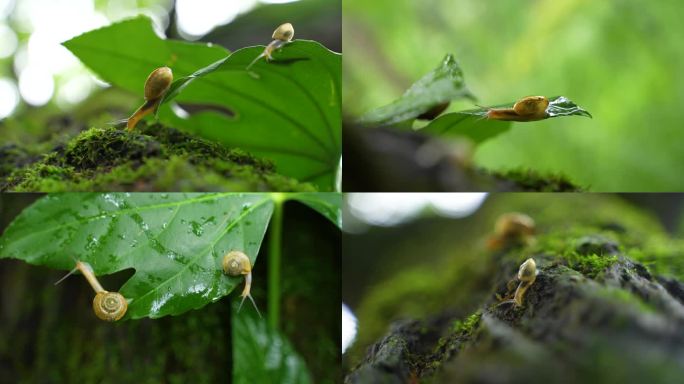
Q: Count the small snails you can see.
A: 7